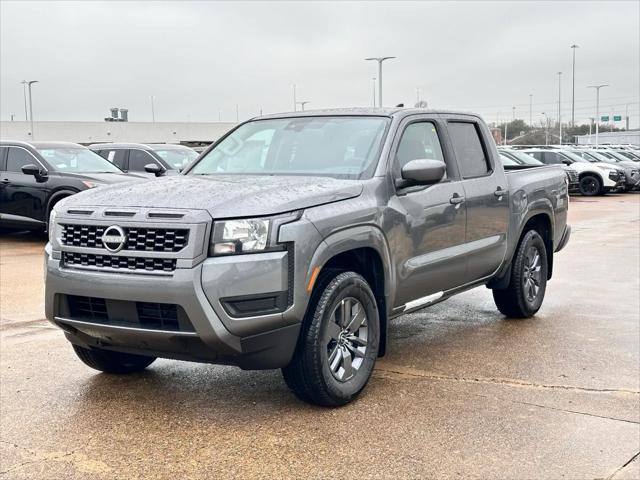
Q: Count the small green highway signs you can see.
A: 2